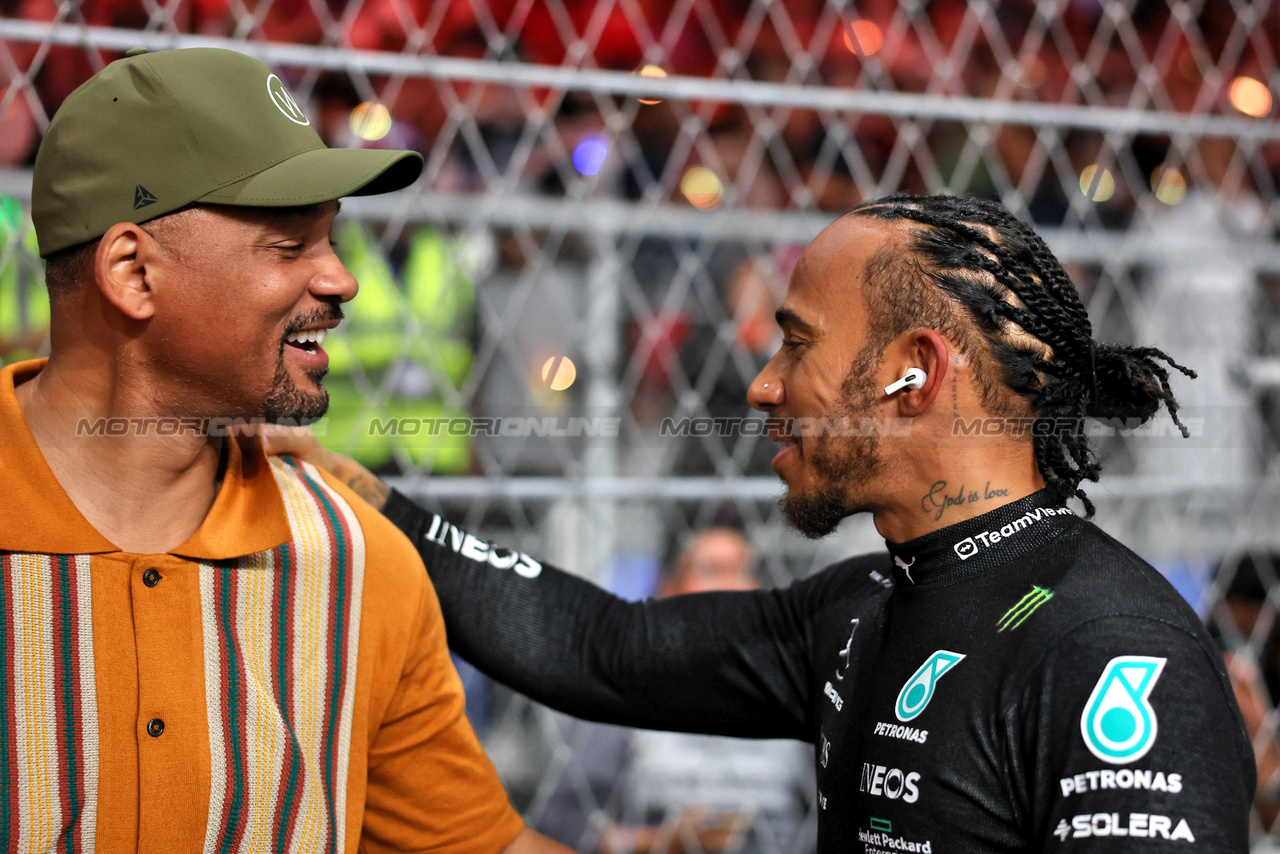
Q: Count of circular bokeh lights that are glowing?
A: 9